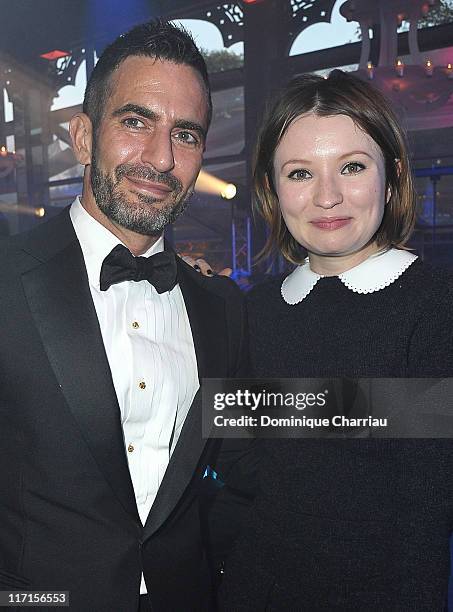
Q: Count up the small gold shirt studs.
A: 3